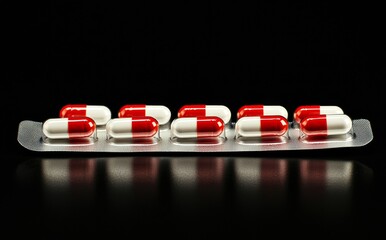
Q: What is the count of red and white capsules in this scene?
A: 10